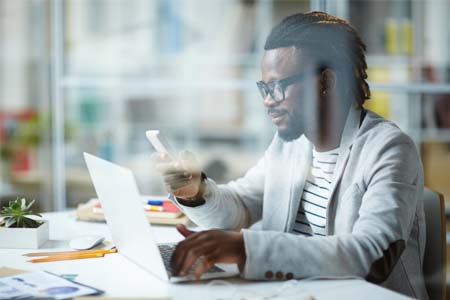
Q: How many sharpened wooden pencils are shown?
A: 2